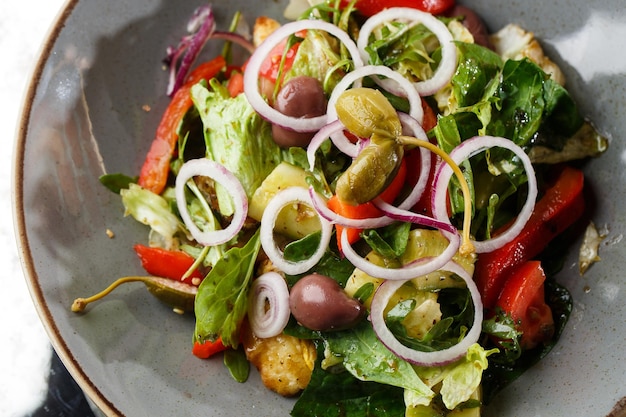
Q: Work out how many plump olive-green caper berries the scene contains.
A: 3